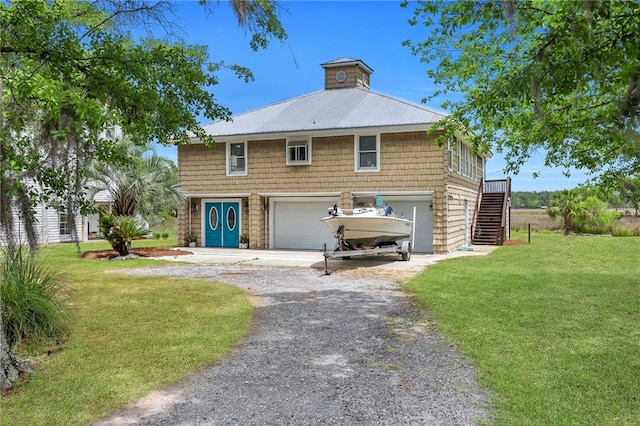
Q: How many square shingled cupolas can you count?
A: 1